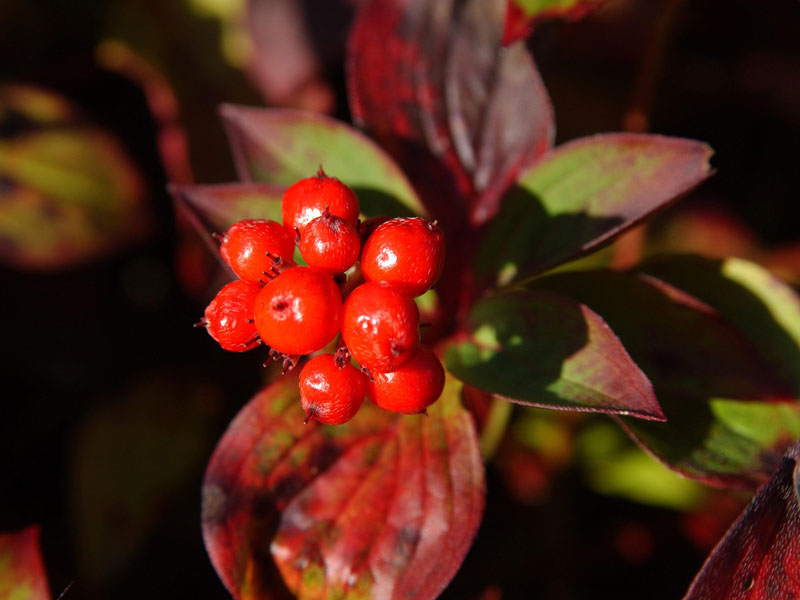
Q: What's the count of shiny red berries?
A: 9